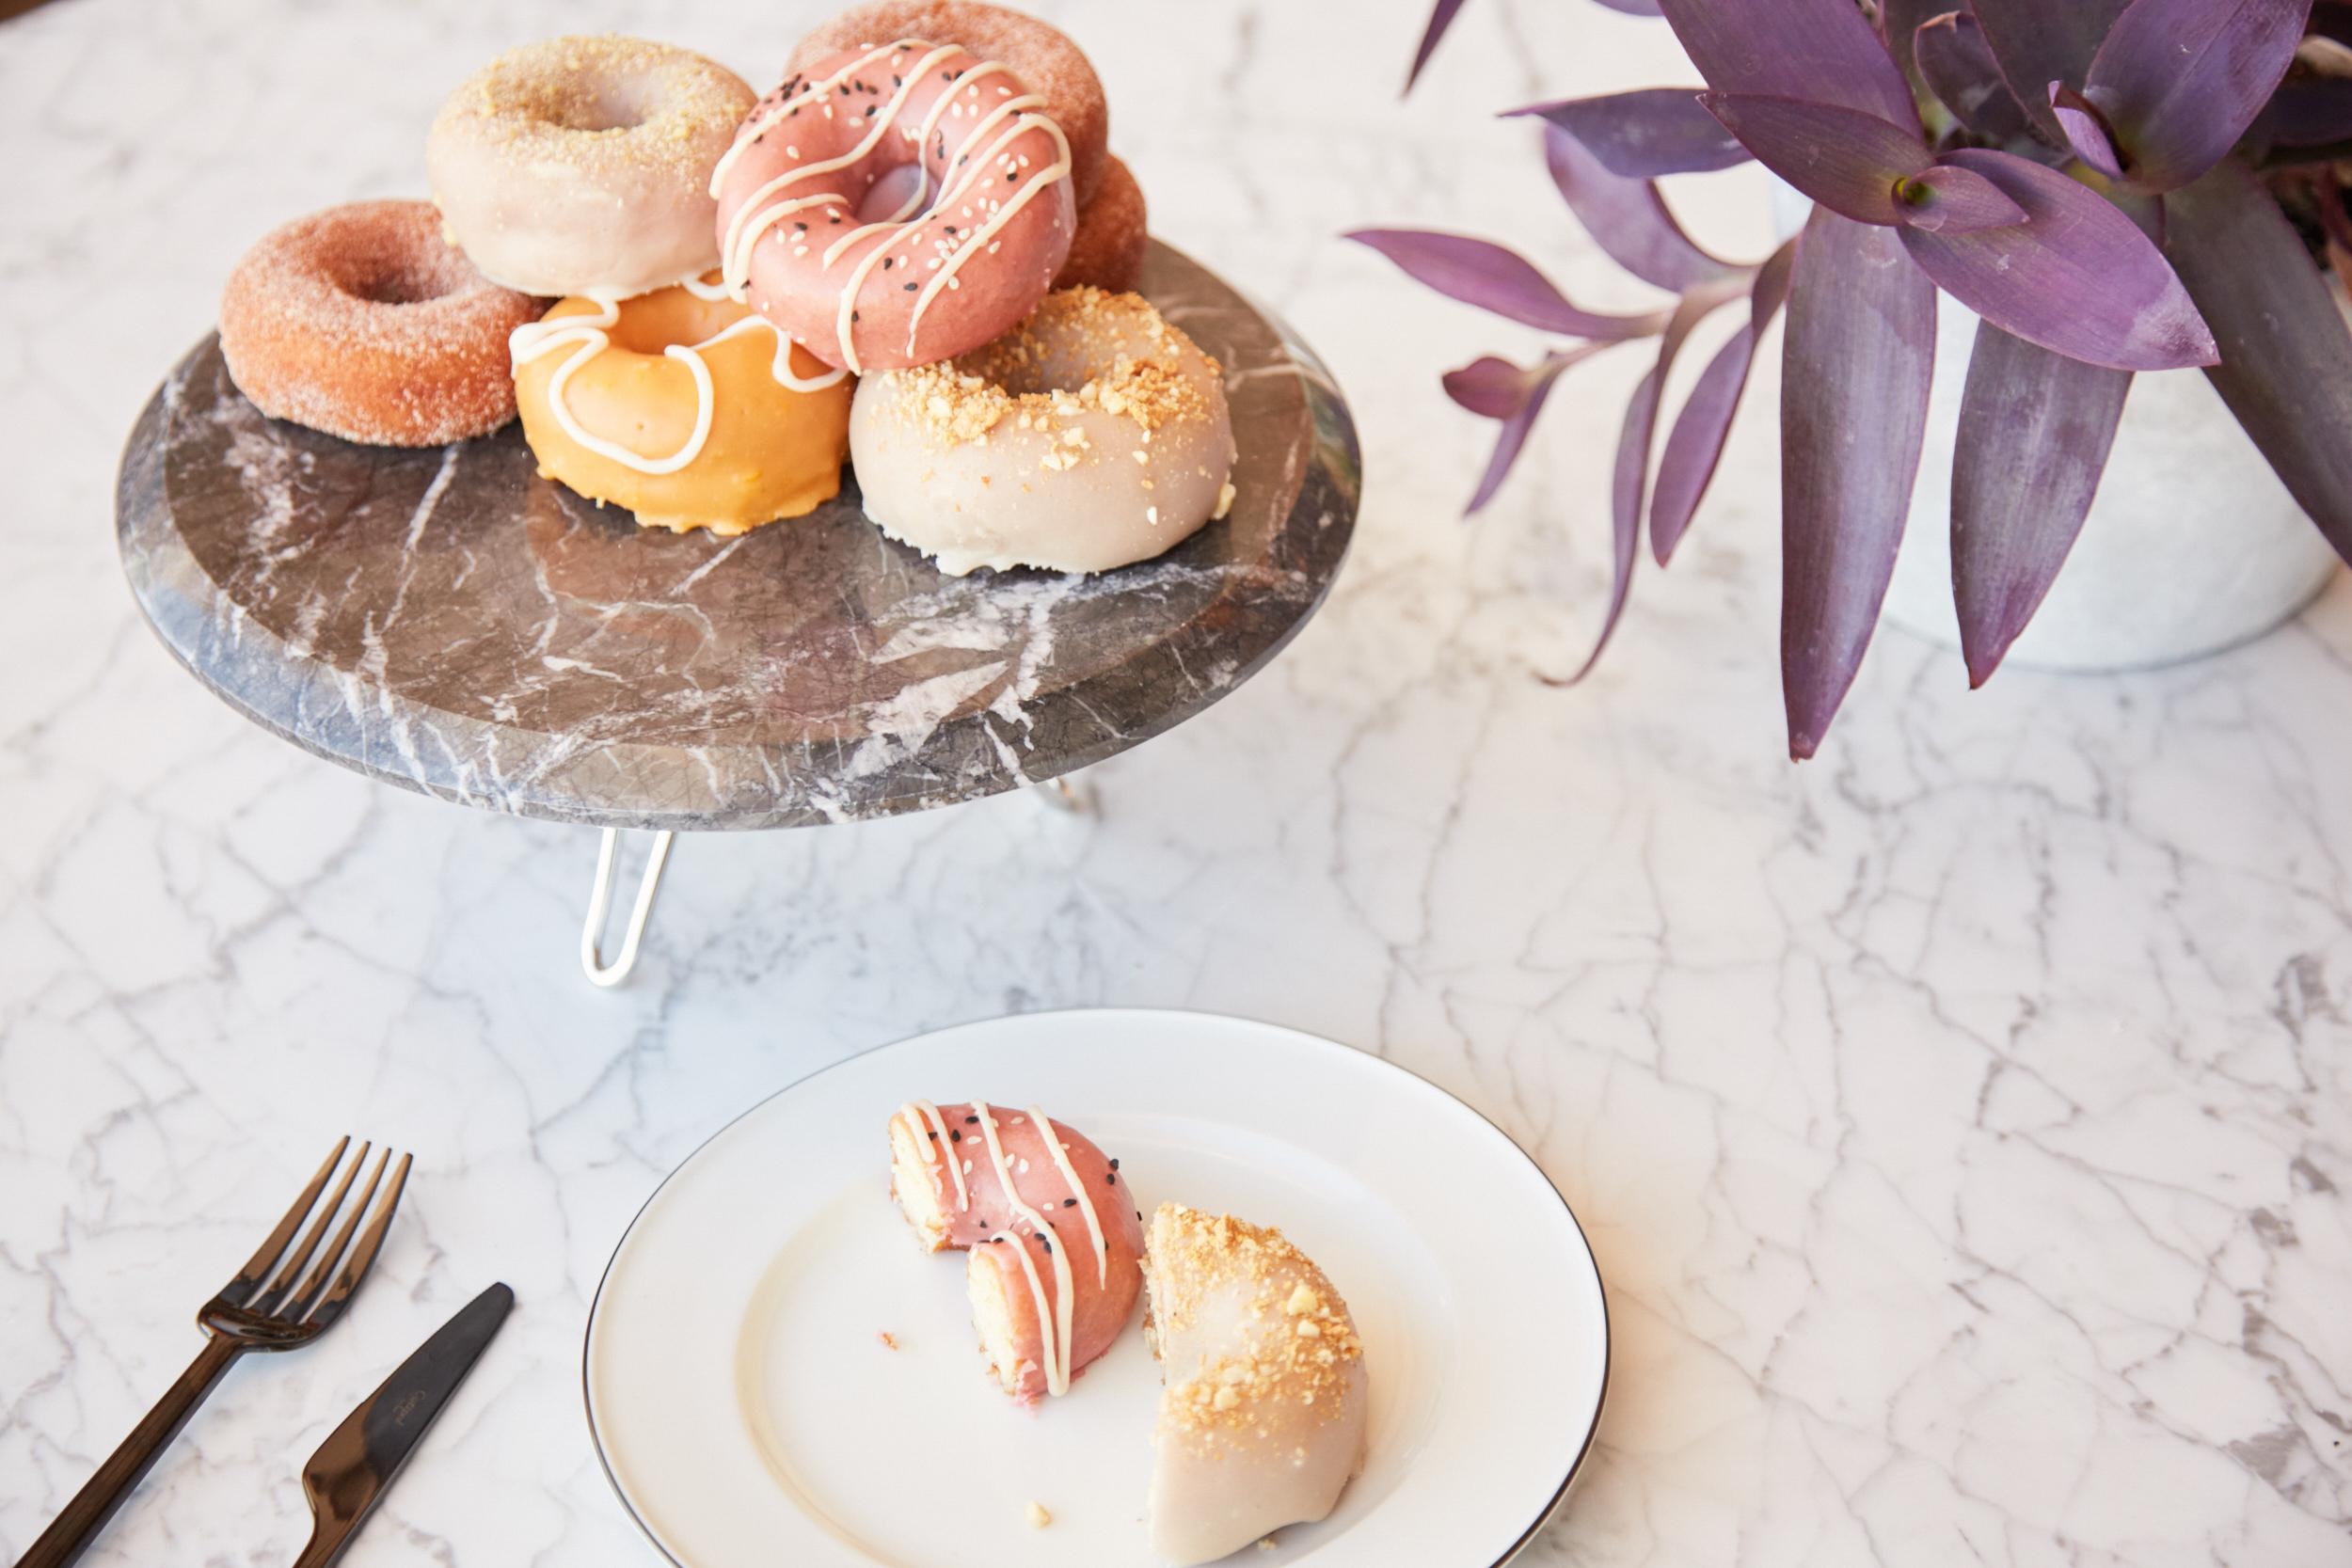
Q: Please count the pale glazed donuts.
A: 3